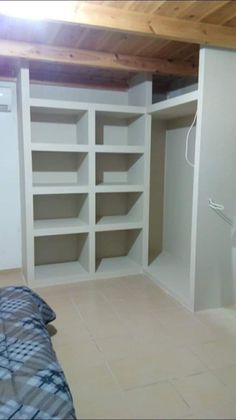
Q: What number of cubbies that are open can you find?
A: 8